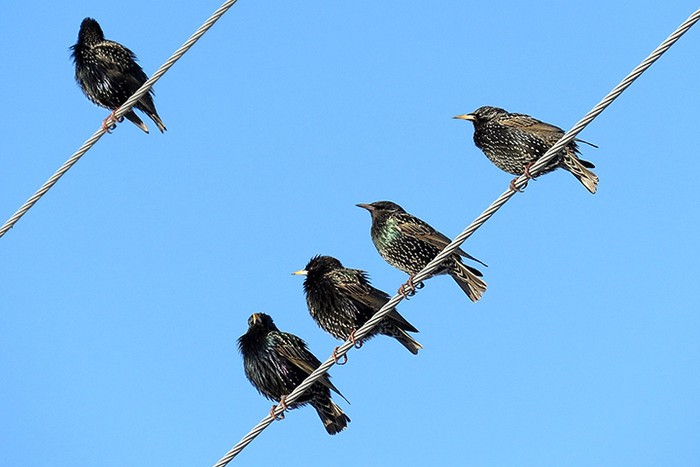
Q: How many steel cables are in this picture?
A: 2